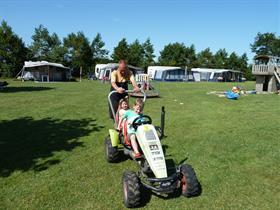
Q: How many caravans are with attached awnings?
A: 4